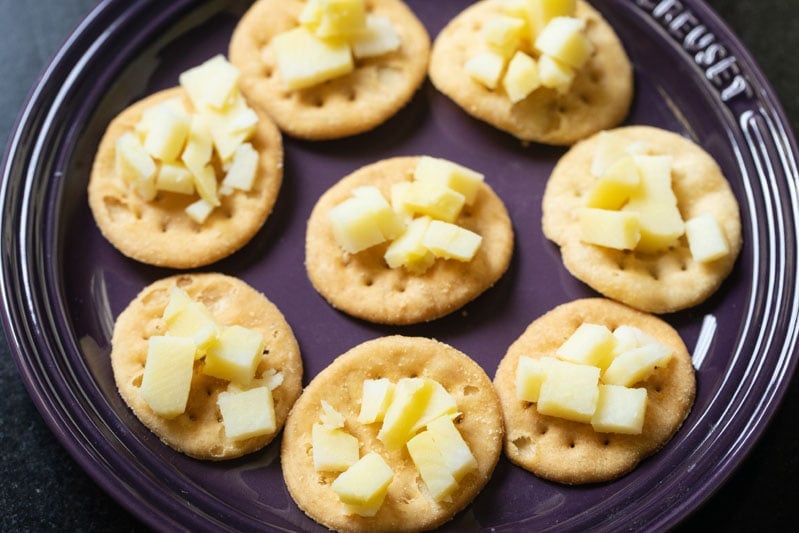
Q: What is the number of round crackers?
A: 8